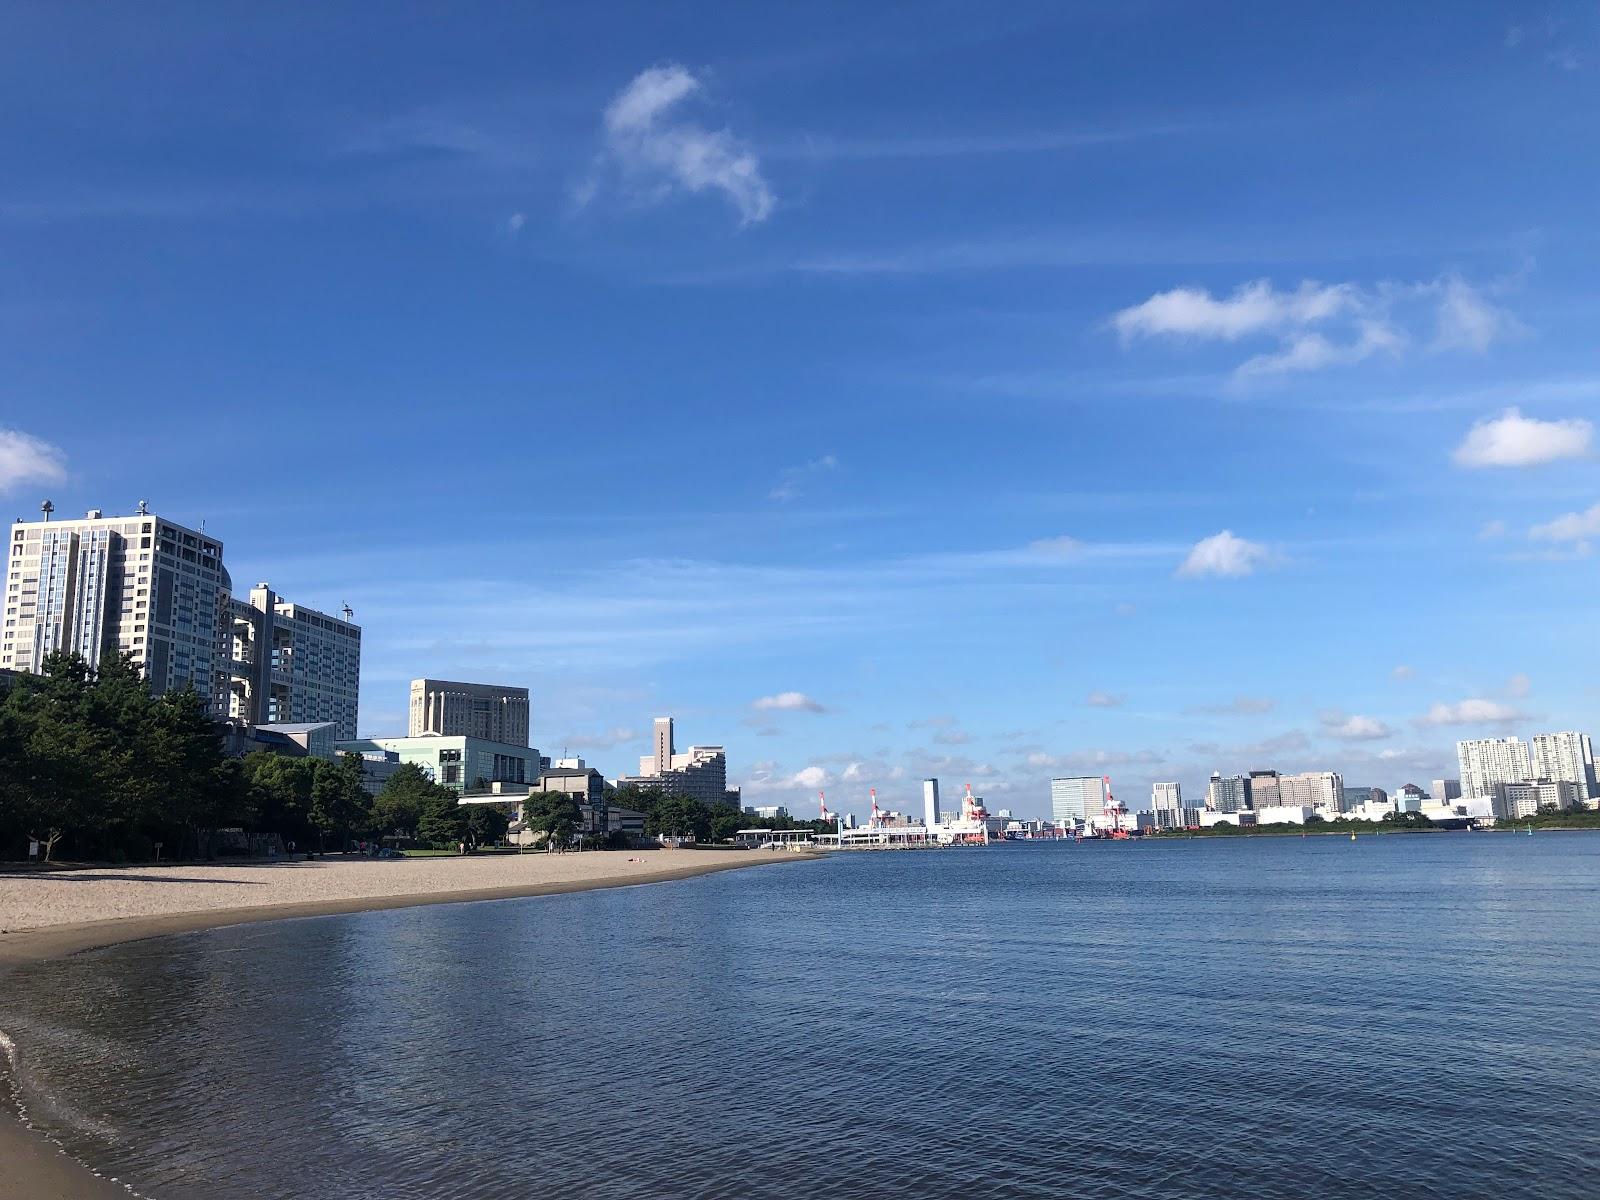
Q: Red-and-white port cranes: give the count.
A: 4